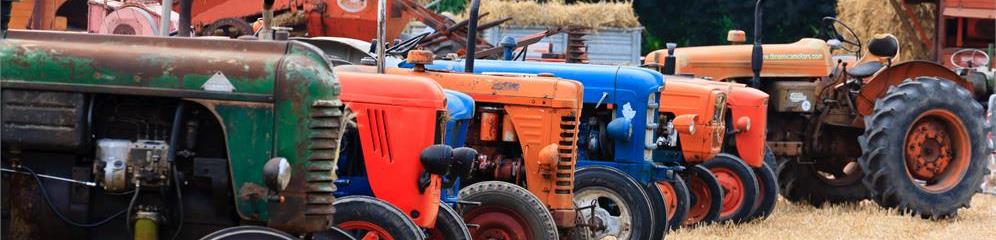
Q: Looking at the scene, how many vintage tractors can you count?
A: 8